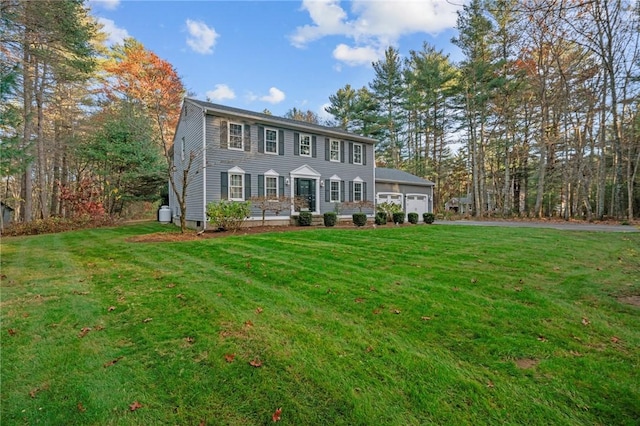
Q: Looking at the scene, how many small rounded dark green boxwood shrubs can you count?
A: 7